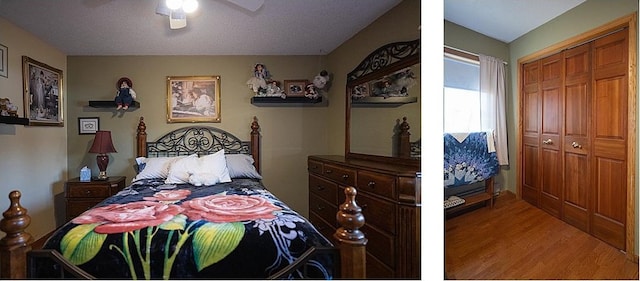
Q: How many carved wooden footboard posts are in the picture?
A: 2